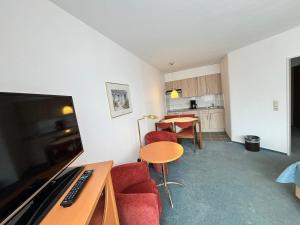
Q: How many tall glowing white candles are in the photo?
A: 0